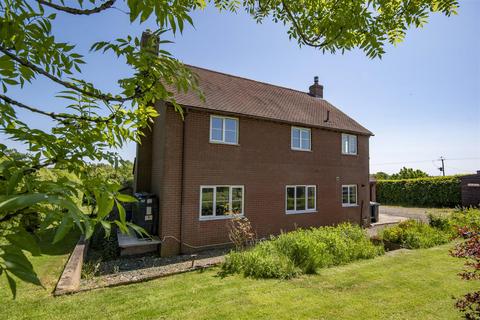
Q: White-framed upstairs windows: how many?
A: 3